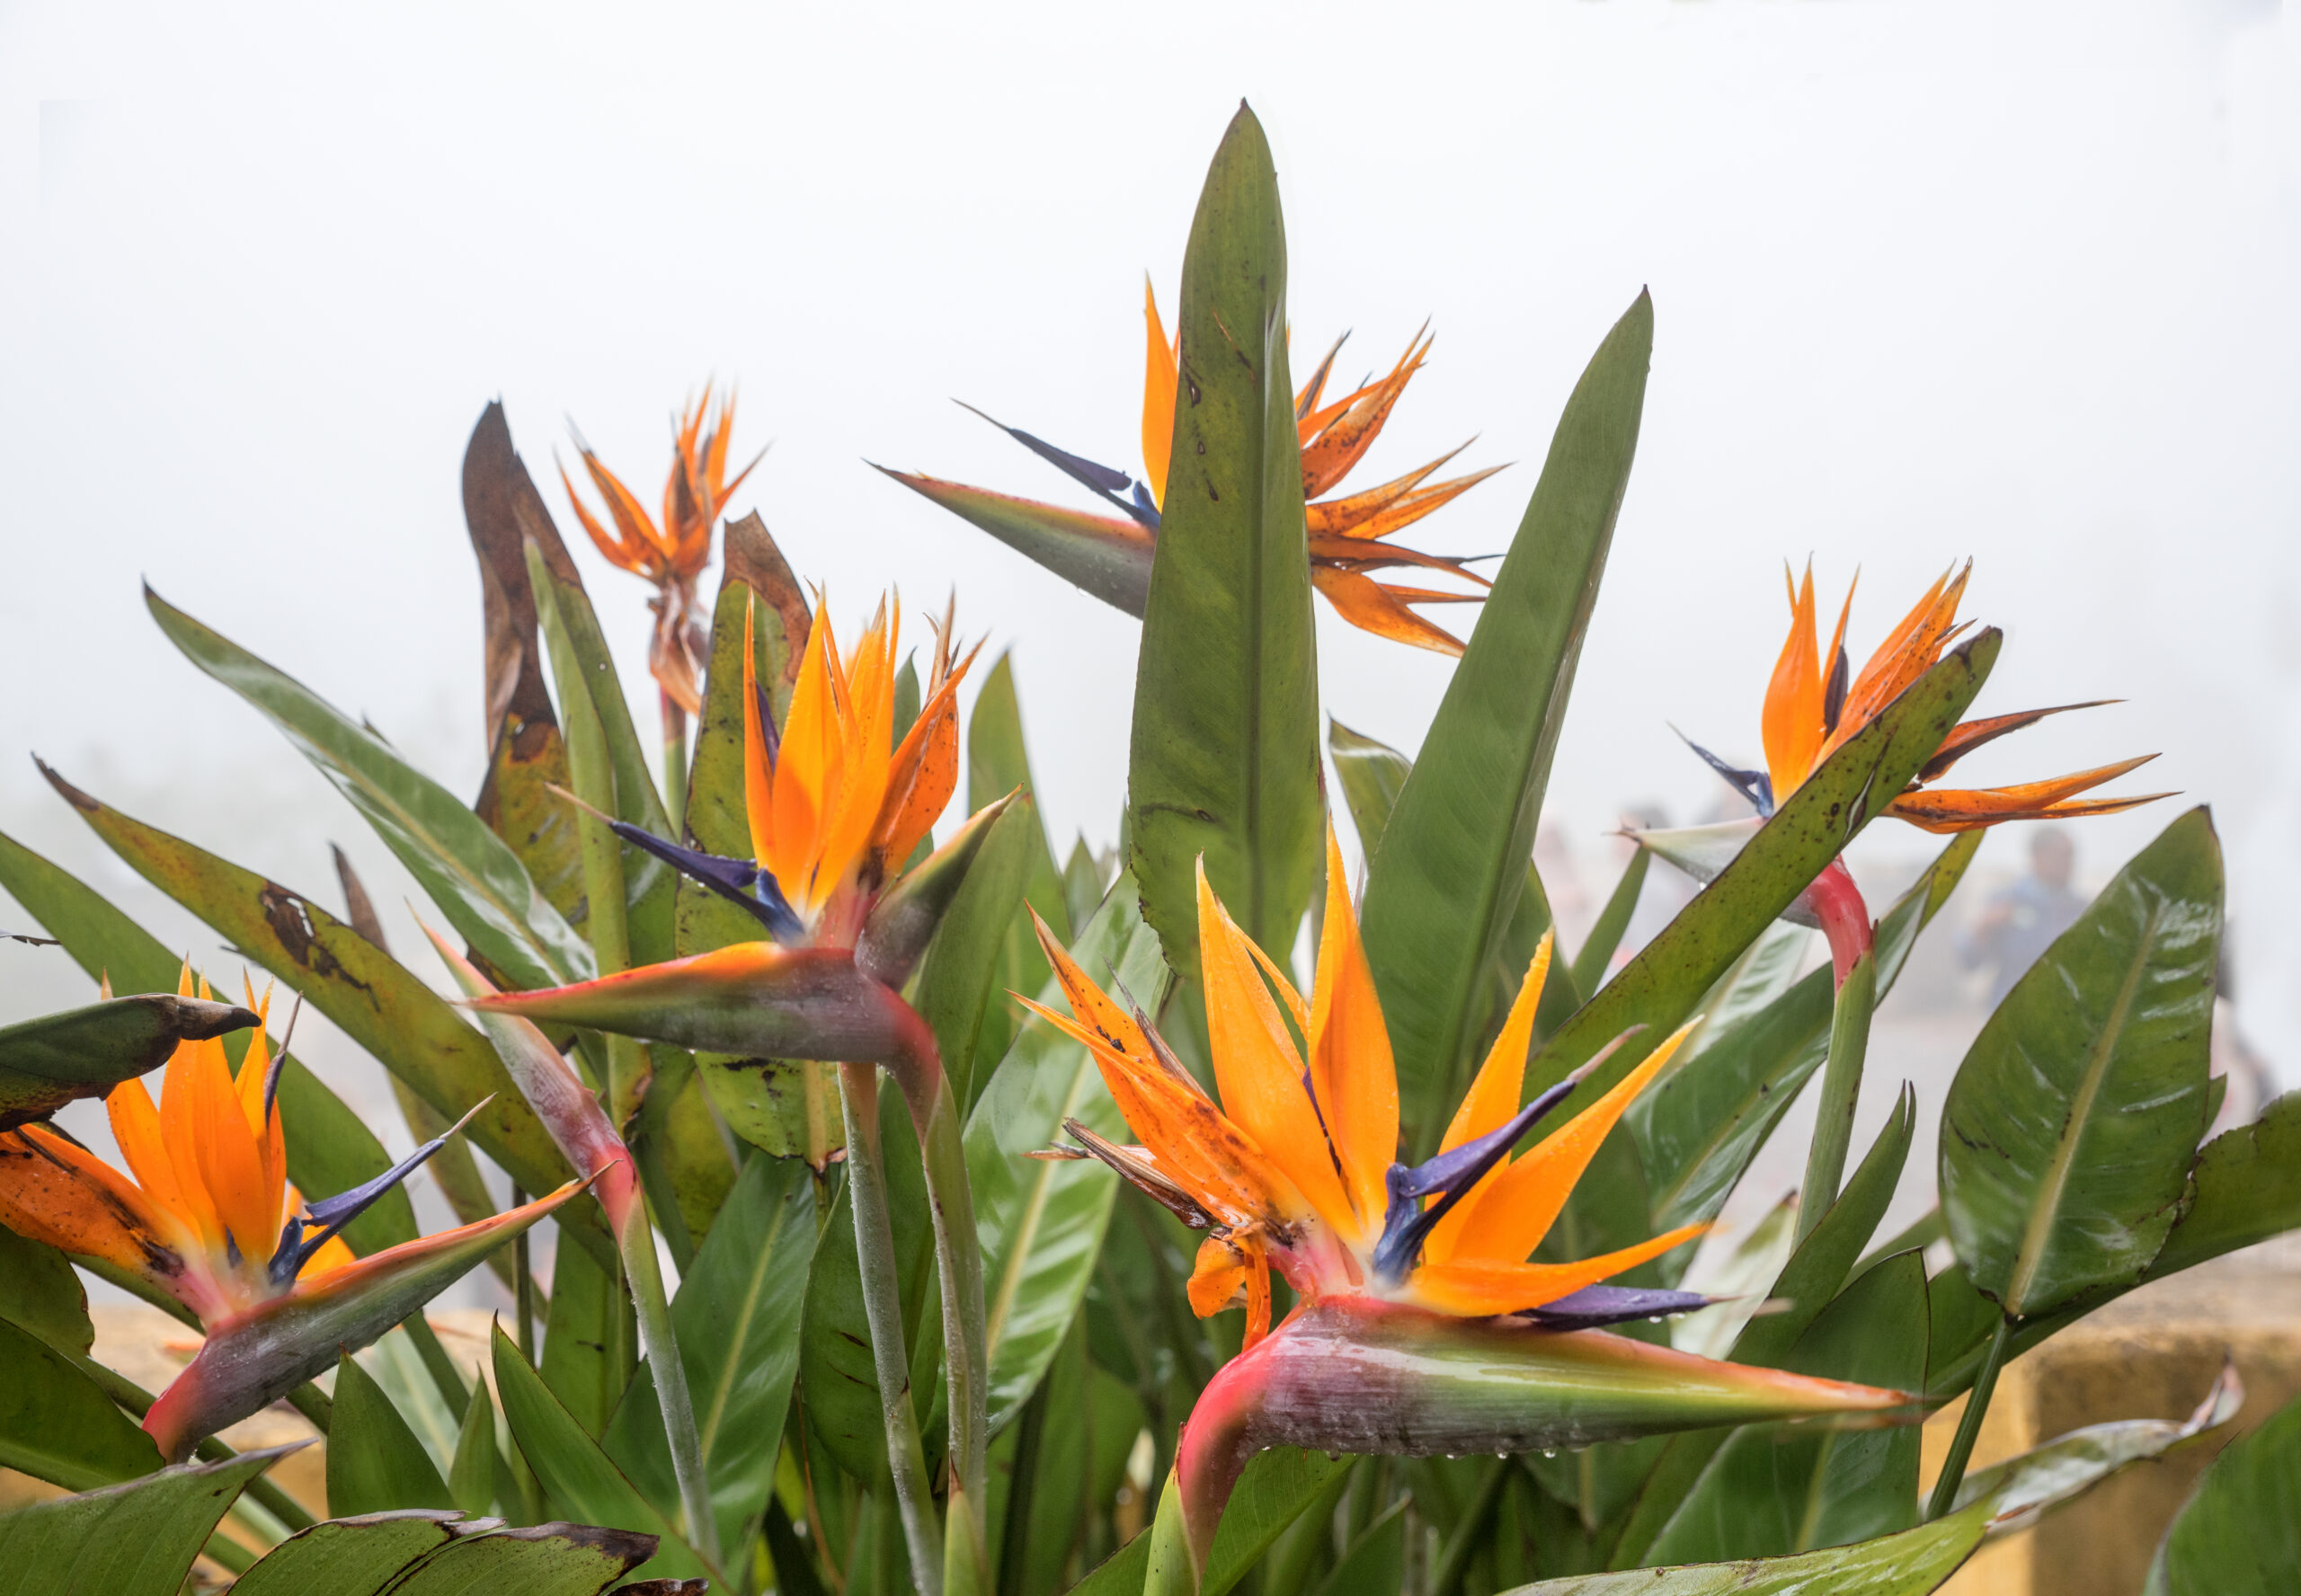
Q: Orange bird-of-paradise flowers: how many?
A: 6